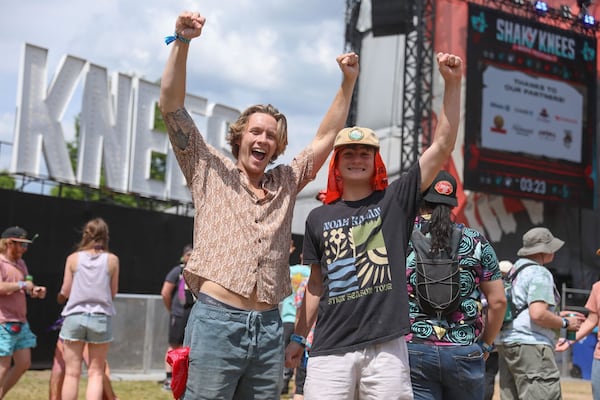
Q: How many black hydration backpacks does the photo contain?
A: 1